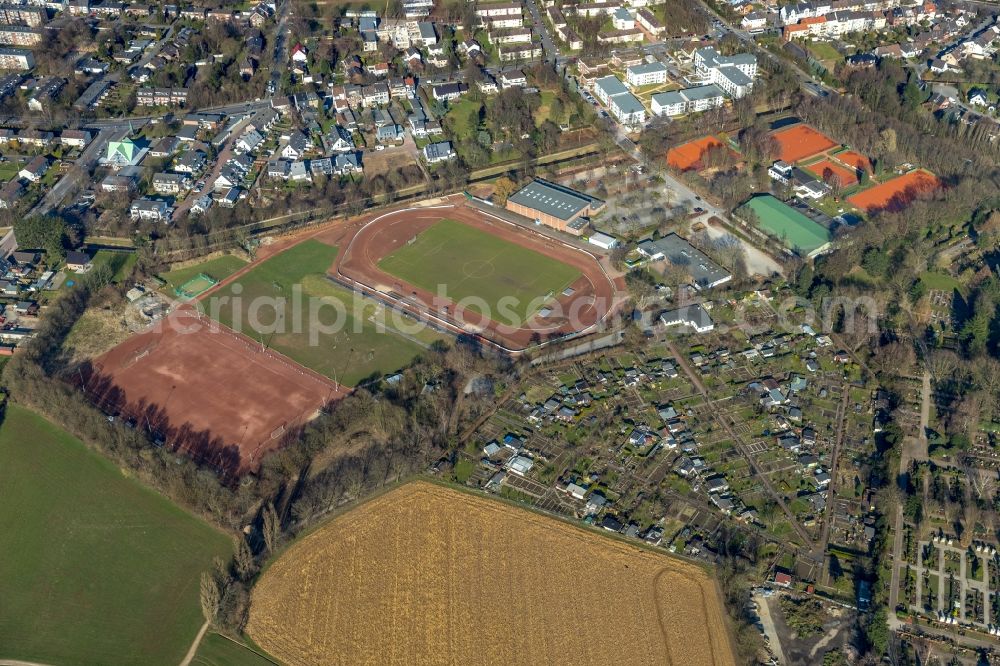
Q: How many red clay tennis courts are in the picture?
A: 5